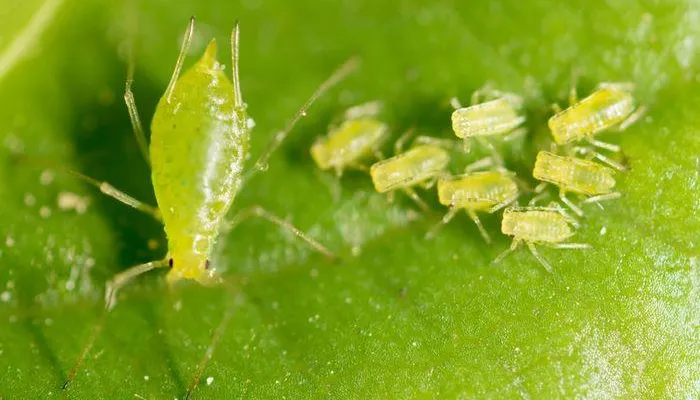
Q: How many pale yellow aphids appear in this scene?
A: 7